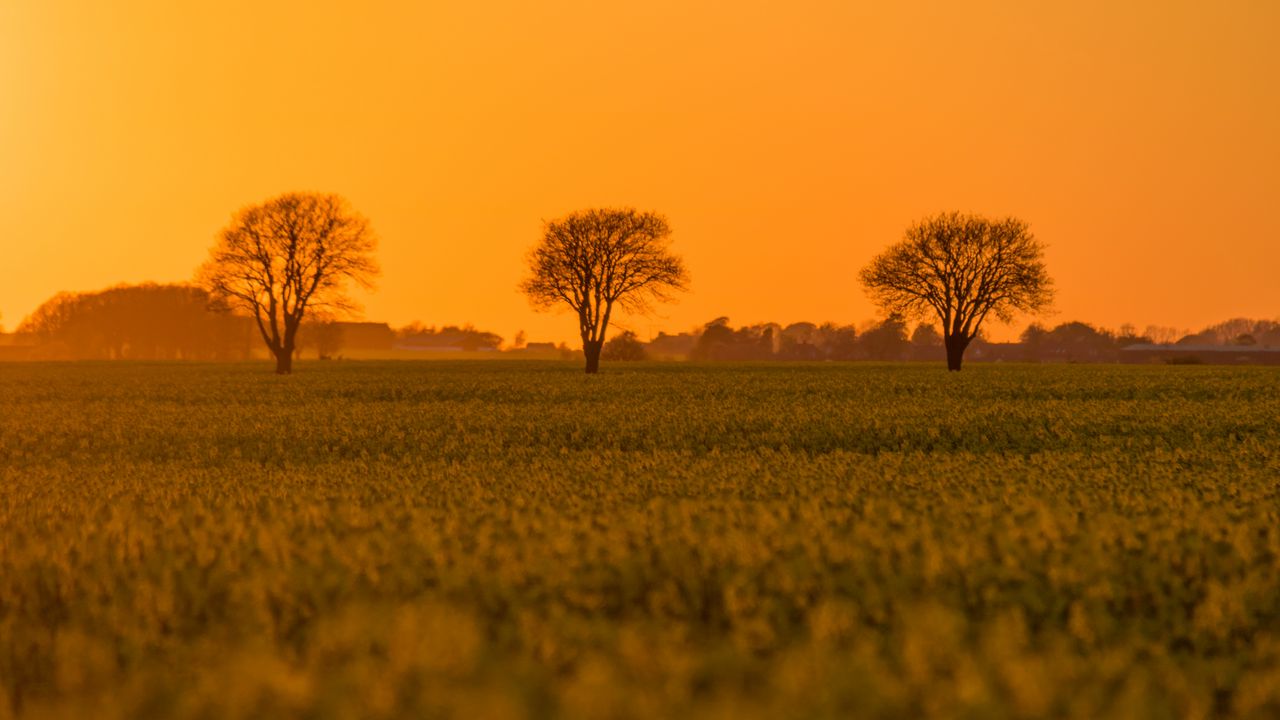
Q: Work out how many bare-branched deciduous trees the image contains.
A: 3